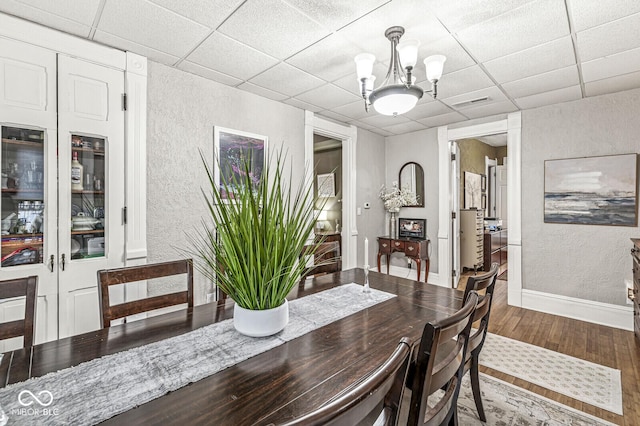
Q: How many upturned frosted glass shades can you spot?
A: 5